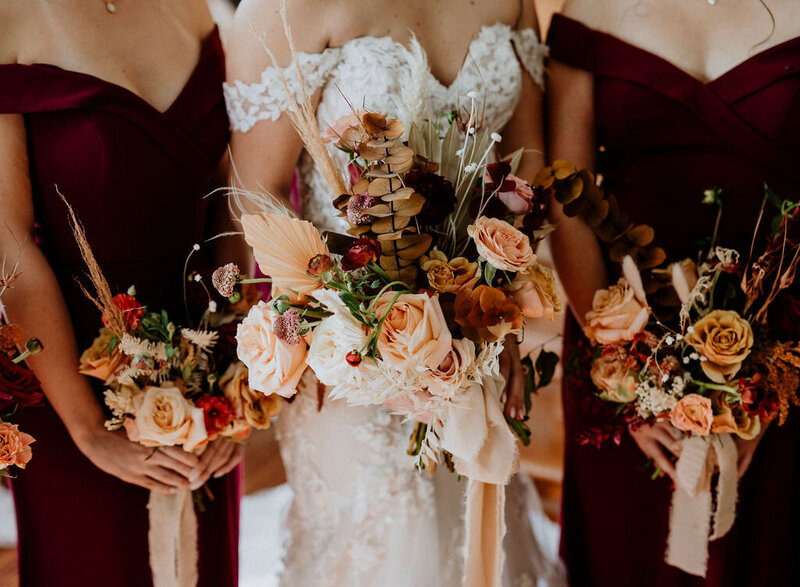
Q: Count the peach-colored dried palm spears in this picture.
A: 1